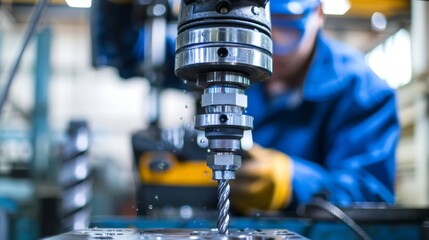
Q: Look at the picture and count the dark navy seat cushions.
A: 0